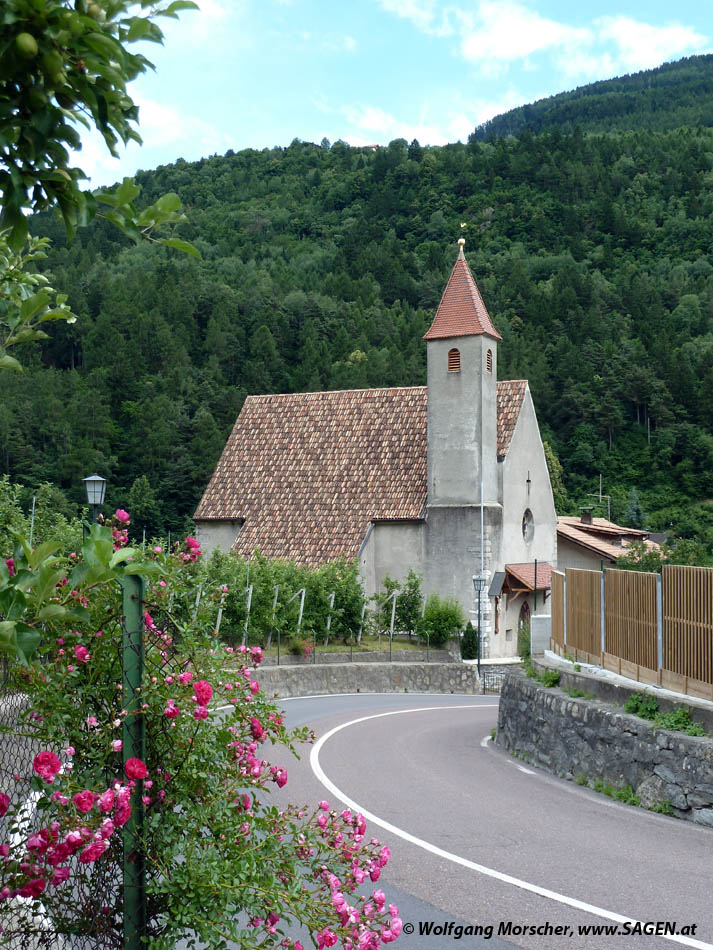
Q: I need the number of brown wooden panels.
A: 4